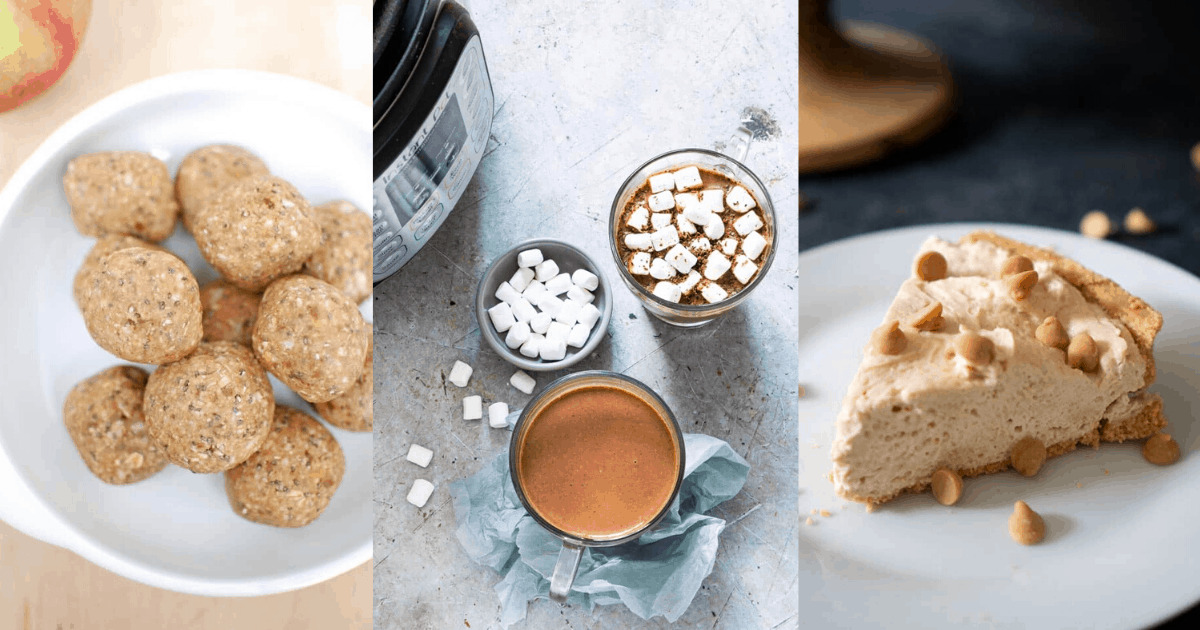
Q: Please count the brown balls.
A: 12